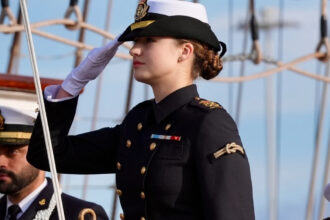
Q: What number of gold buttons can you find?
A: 10